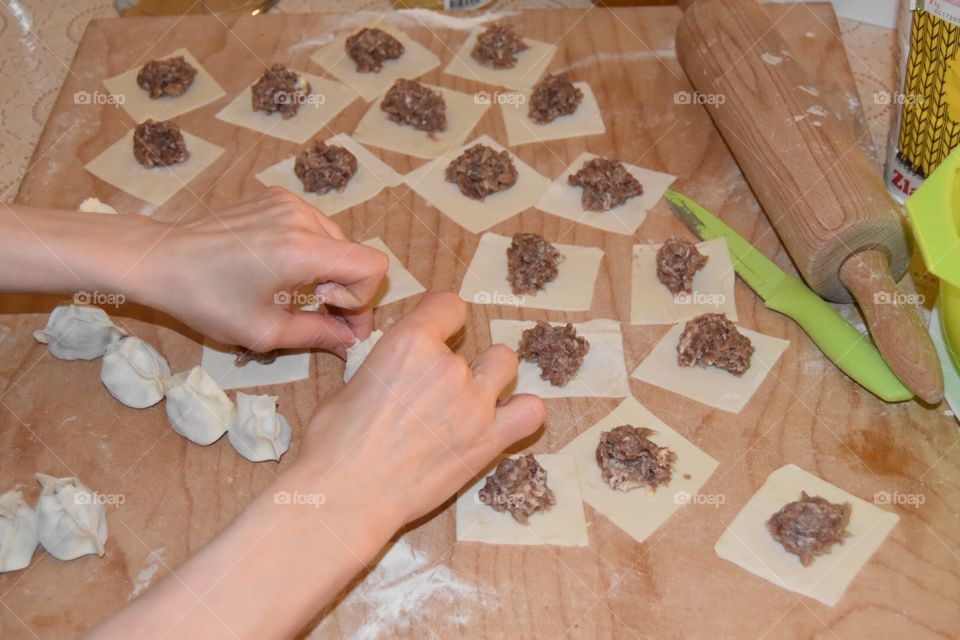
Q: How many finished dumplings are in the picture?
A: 6